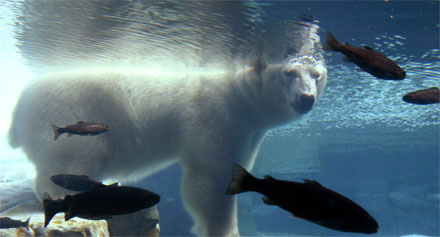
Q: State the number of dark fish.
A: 7